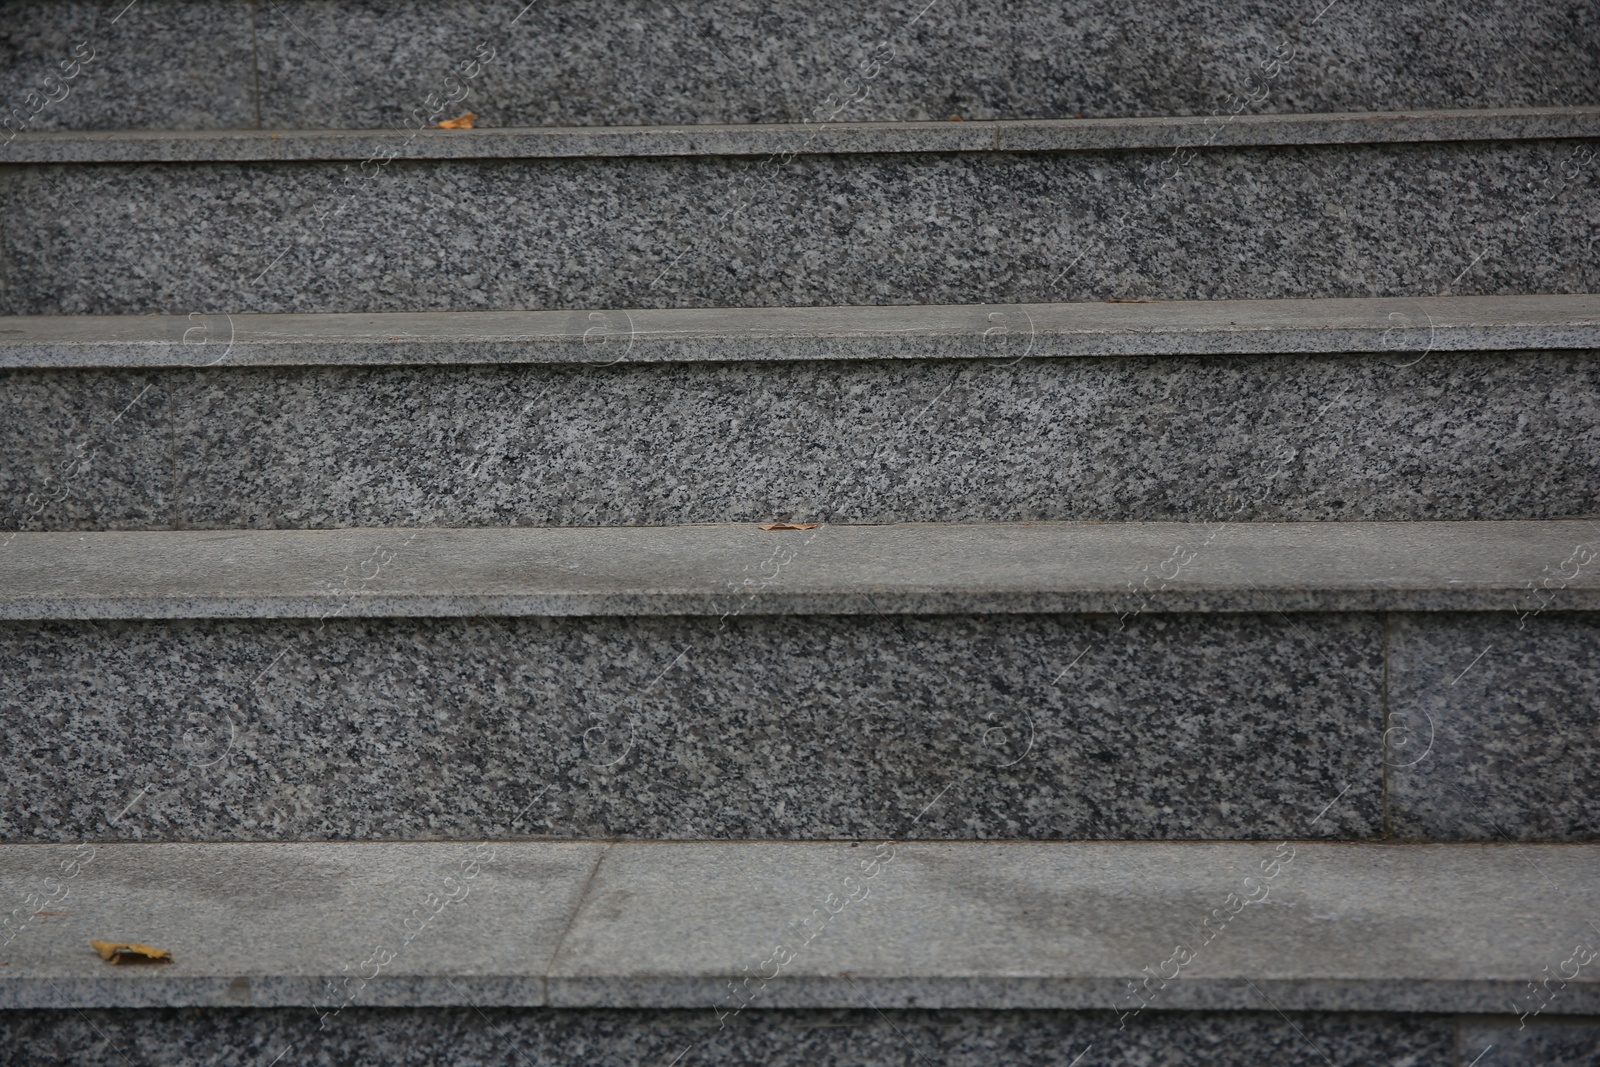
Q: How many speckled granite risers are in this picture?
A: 5